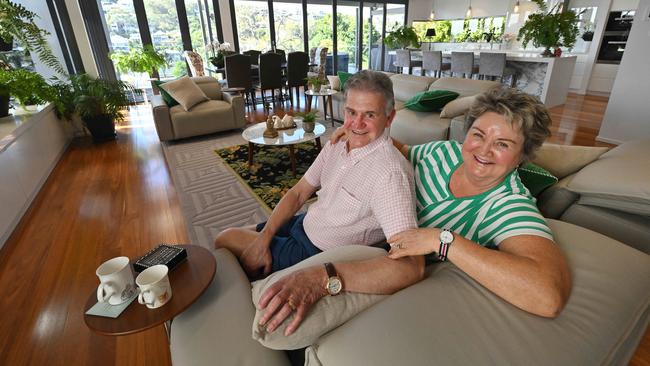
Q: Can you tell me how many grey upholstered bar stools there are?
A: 4